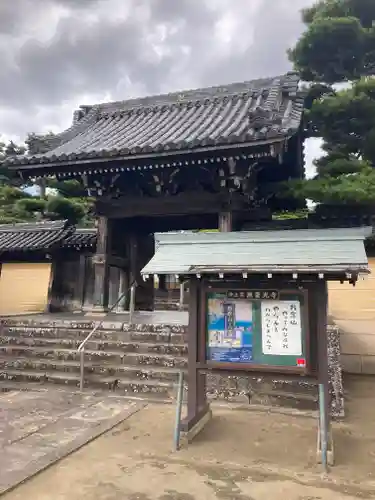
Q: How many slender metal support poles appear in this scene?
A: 2